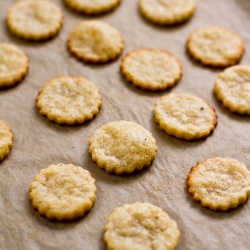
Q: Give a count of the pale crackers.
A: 15